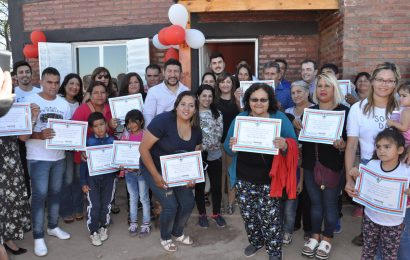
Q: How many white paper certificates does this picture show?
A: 11